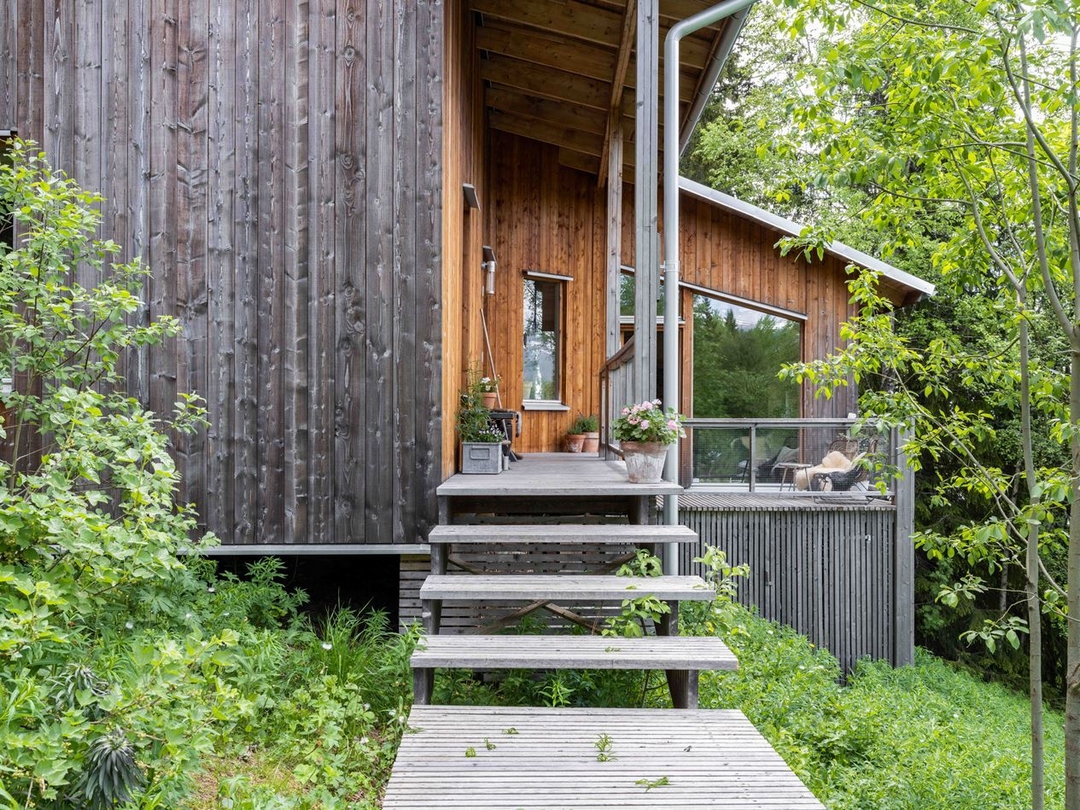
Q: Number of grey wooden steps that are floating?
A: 3